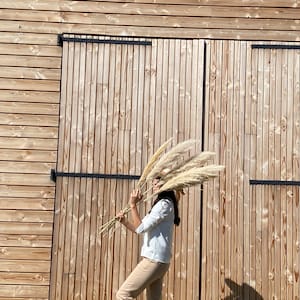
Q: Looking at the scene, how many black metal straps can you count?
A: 4